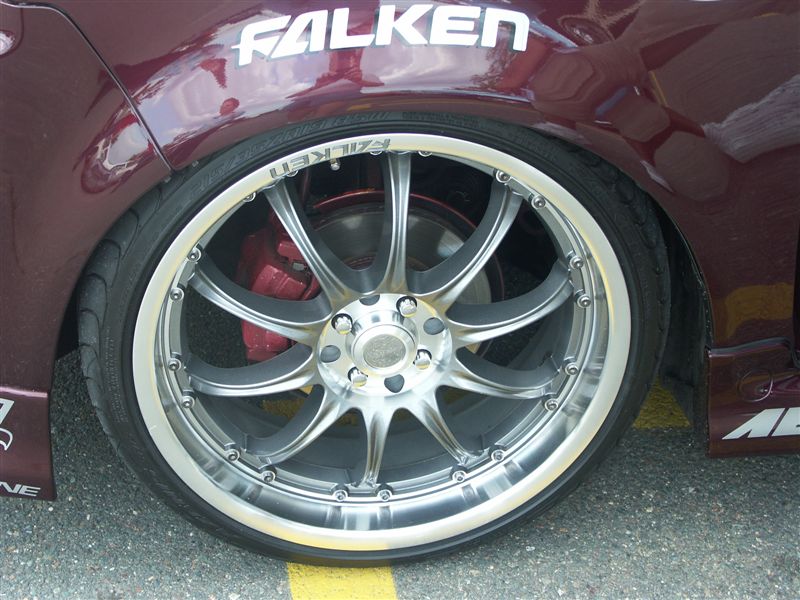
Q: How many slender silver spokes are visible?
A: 10